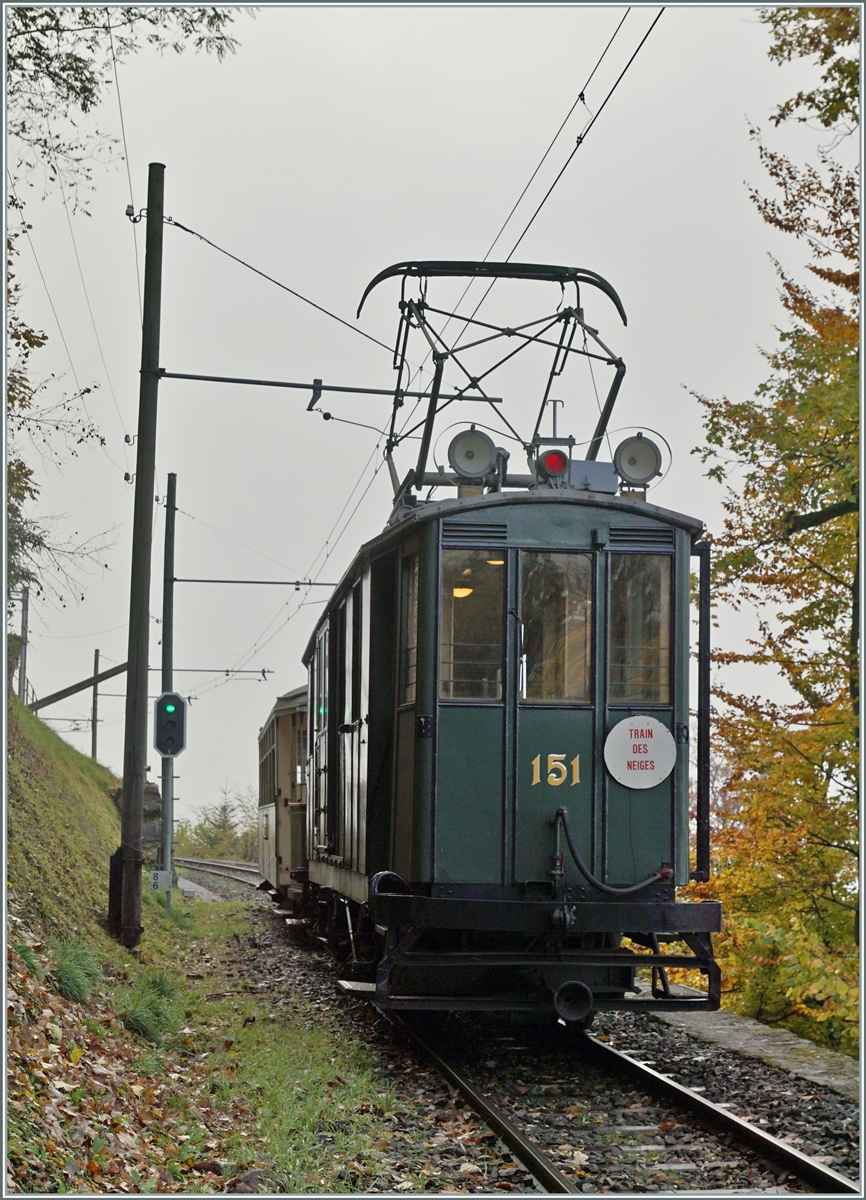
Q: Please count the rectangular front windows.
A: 3